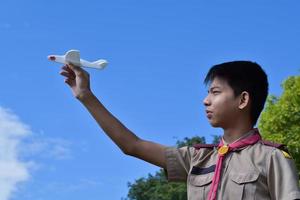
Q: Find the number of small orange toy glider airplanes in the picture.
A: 0